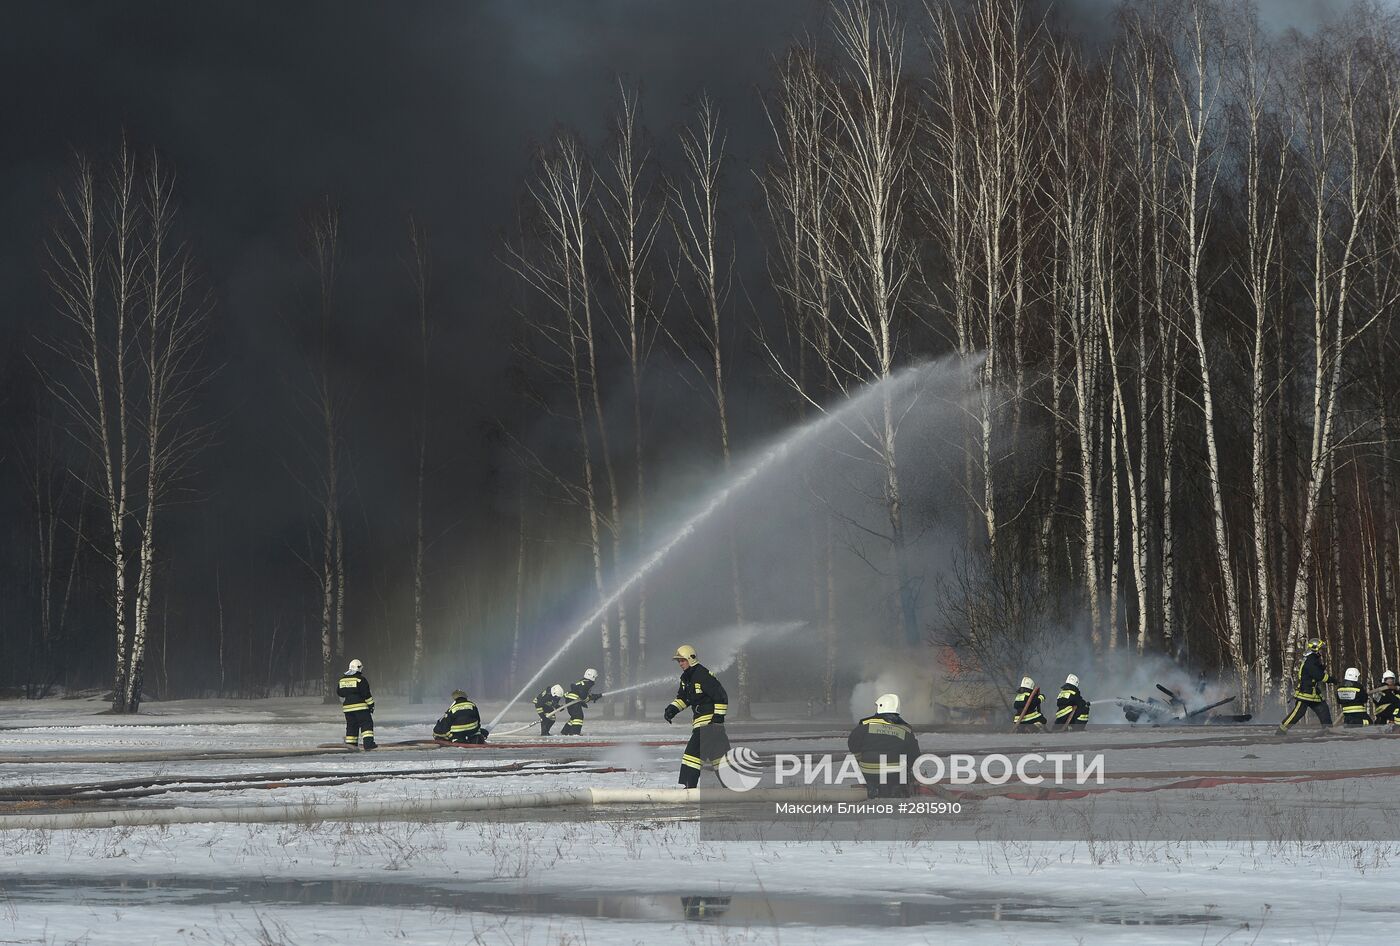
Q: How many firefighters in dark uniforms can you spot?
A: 11